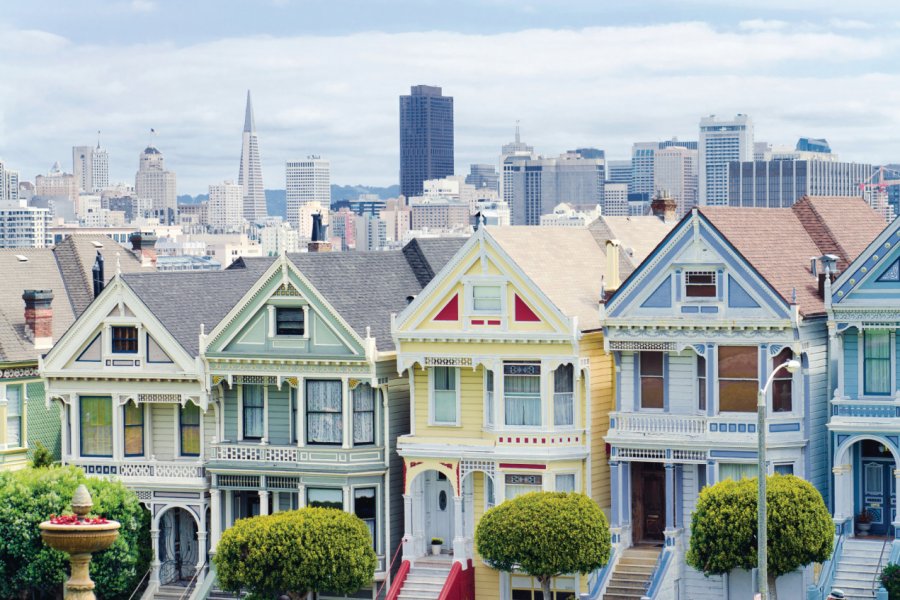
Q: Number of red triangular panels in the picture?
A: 2